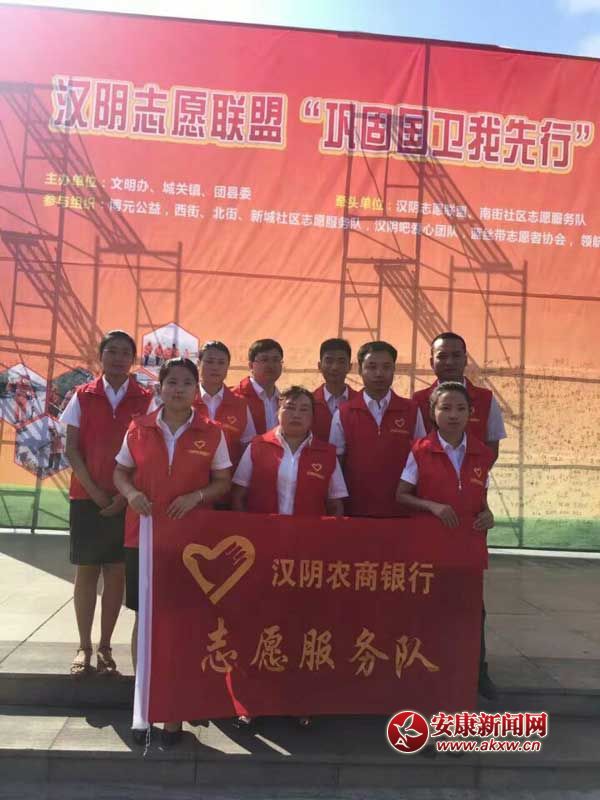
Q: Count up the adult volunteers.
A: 9